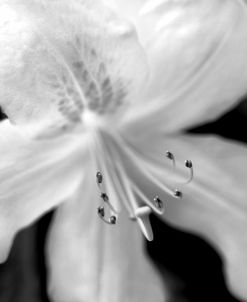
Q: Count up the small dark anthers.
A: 8